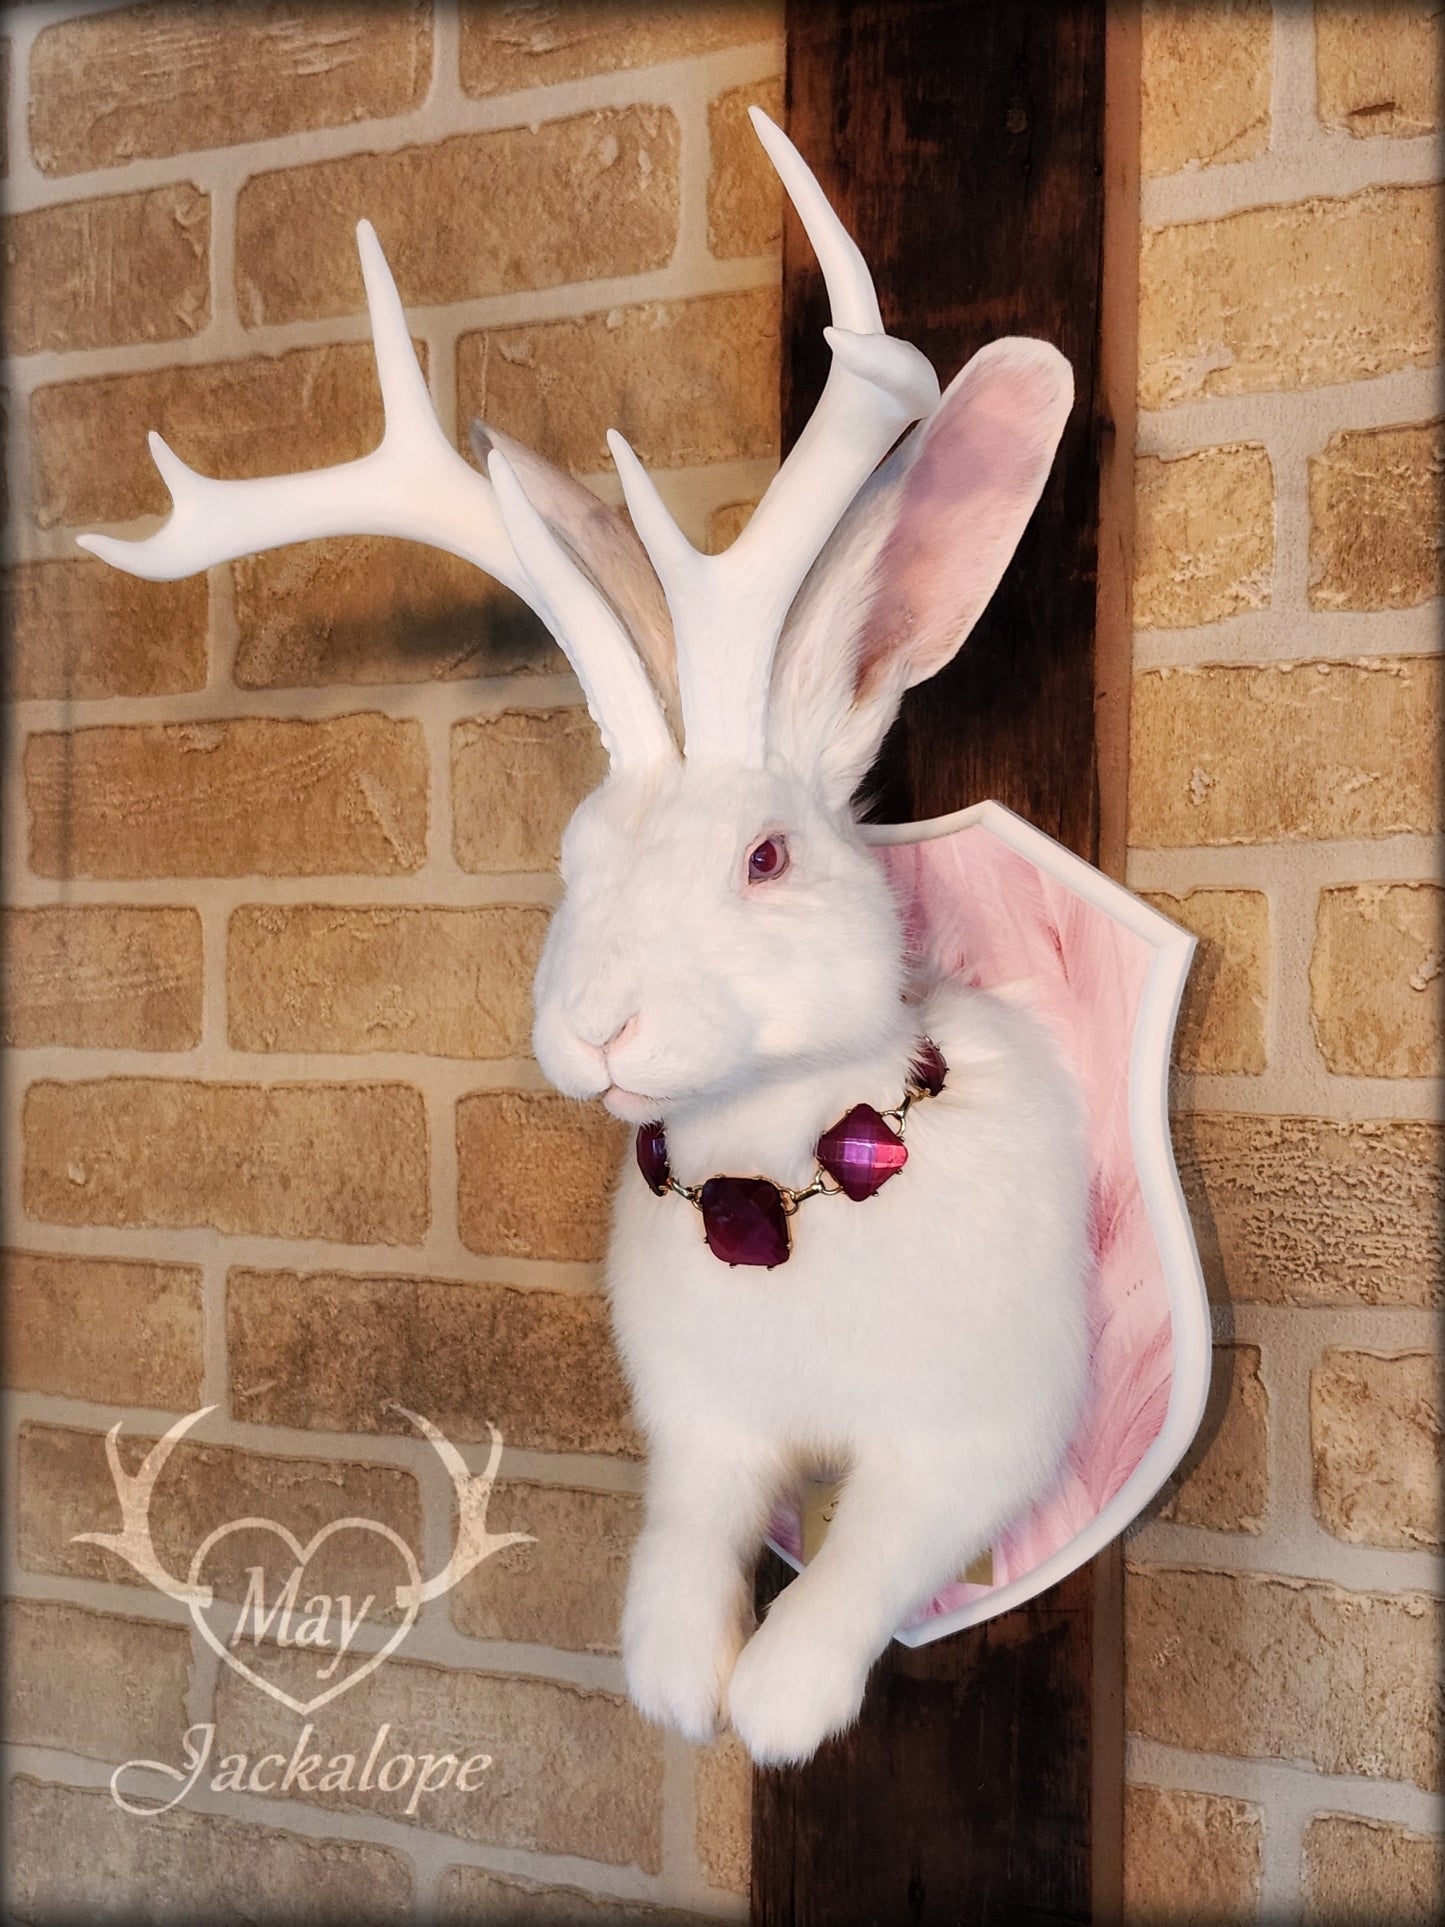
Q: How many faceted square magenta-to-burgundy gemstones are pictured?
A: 4